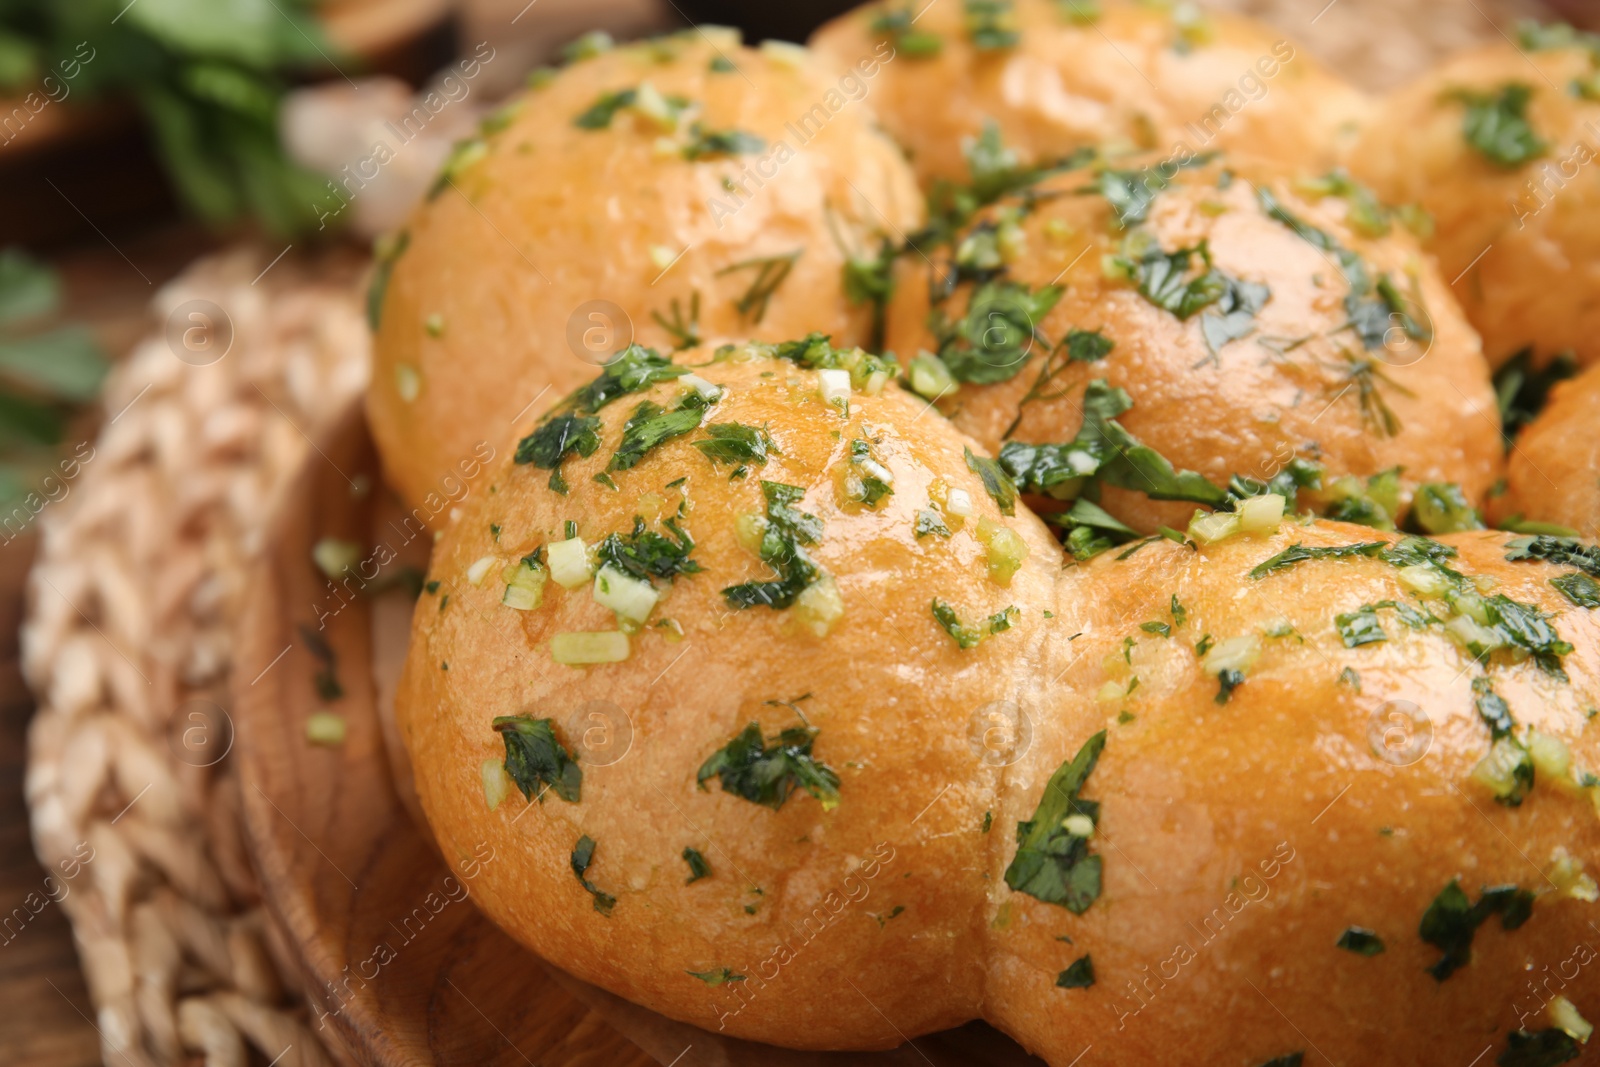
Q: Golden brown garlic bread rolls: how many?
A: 7